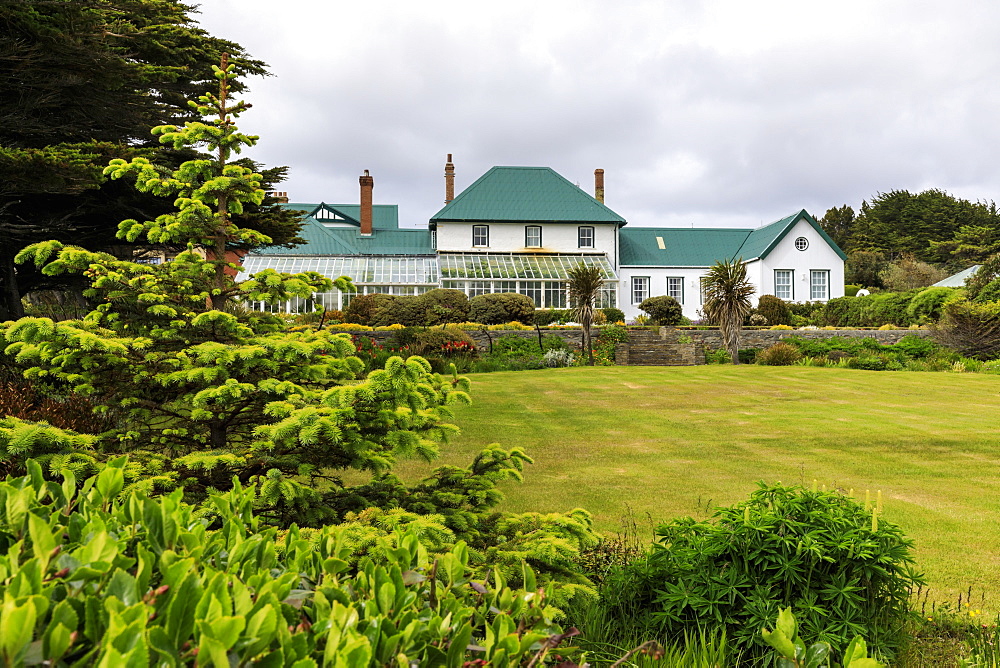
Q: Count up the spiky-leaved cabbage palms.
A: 2